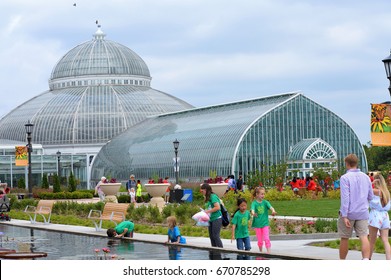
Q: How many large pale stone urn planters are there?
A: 3